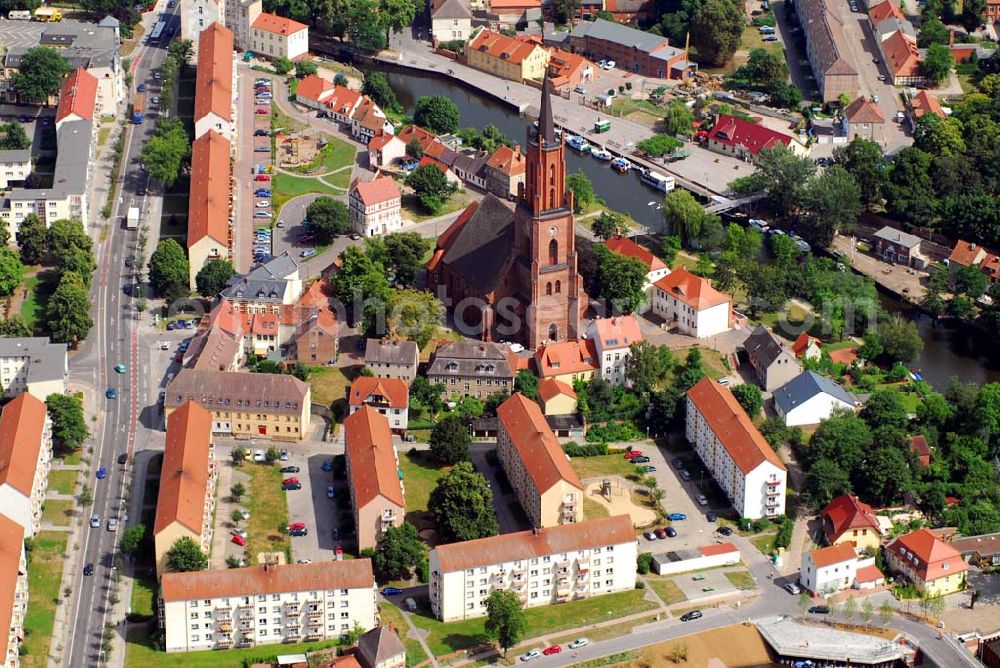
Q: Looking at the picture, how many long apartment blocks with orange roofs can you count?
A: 10